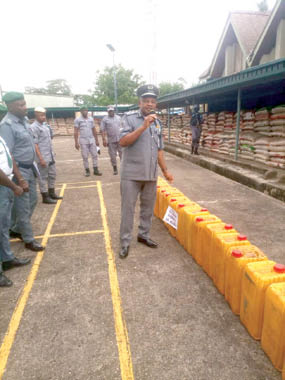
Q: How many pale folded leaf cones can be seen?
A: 0